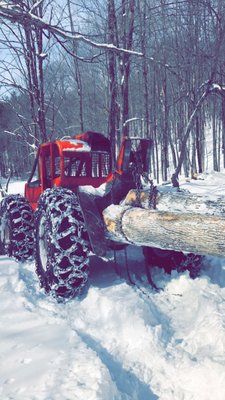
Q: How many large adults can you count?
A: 0